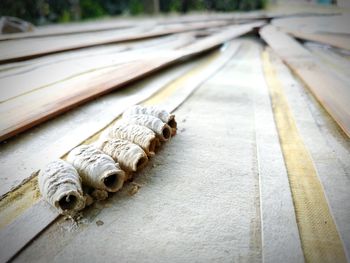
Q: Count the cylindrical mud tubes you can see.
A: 6